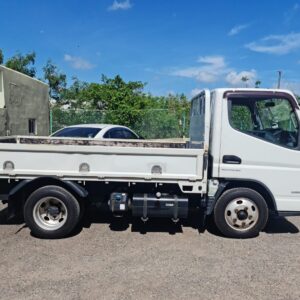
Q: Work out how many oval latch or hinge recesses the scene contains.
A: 3